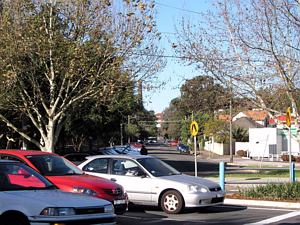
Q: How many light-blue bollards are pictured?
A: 2